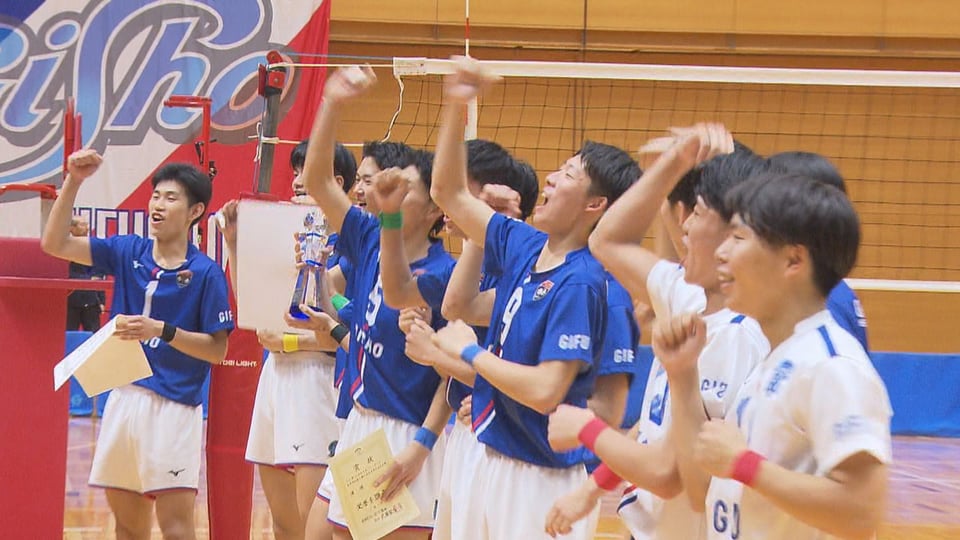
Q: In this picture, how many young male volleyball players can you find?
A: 11